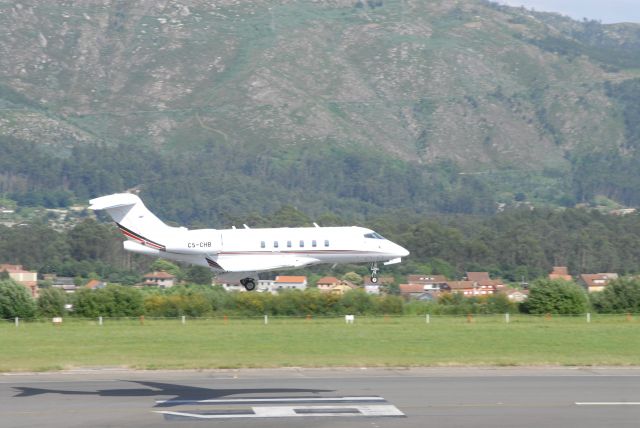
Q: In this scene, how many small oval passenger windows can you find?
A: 6